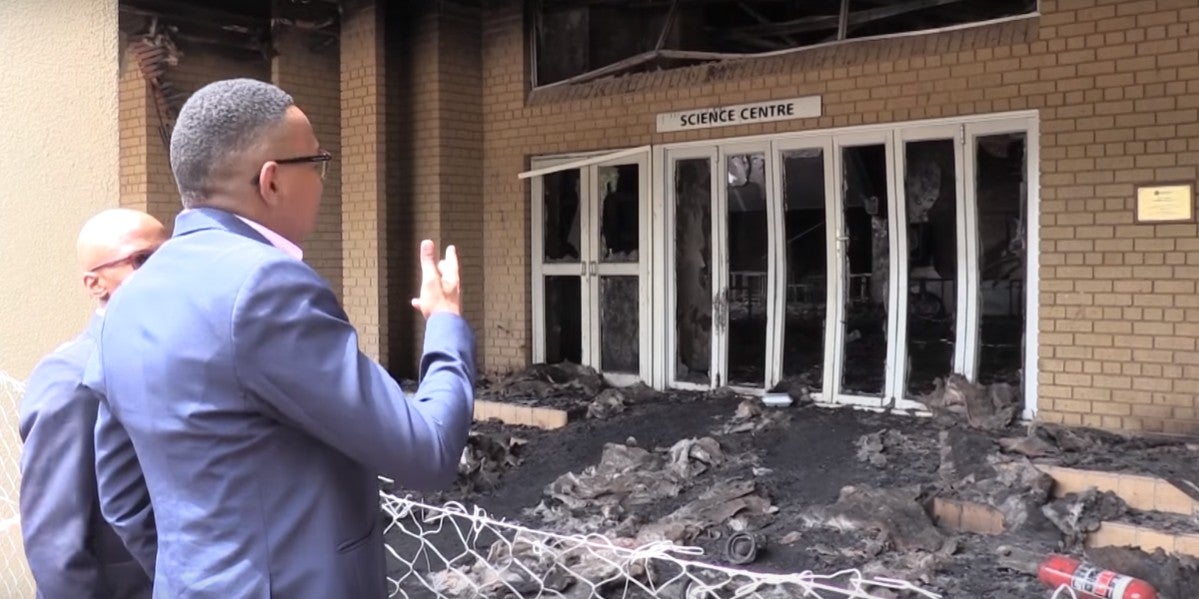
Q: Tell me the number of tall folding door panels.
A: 6